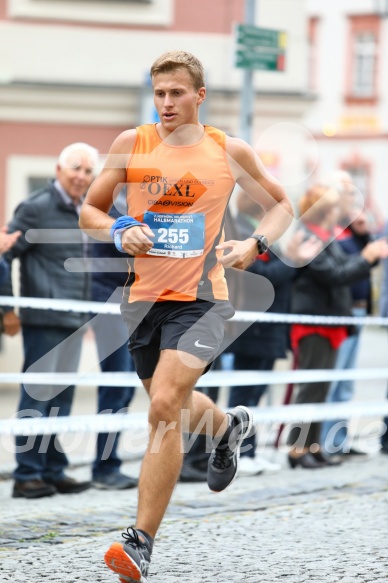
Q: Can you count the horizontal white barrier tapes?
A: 3